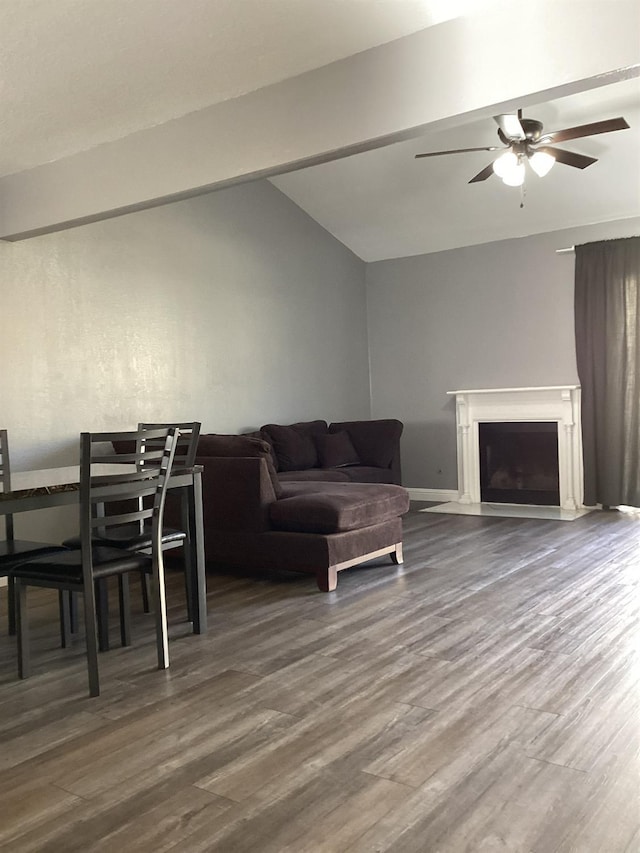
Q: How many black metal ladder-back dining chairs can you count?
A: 3